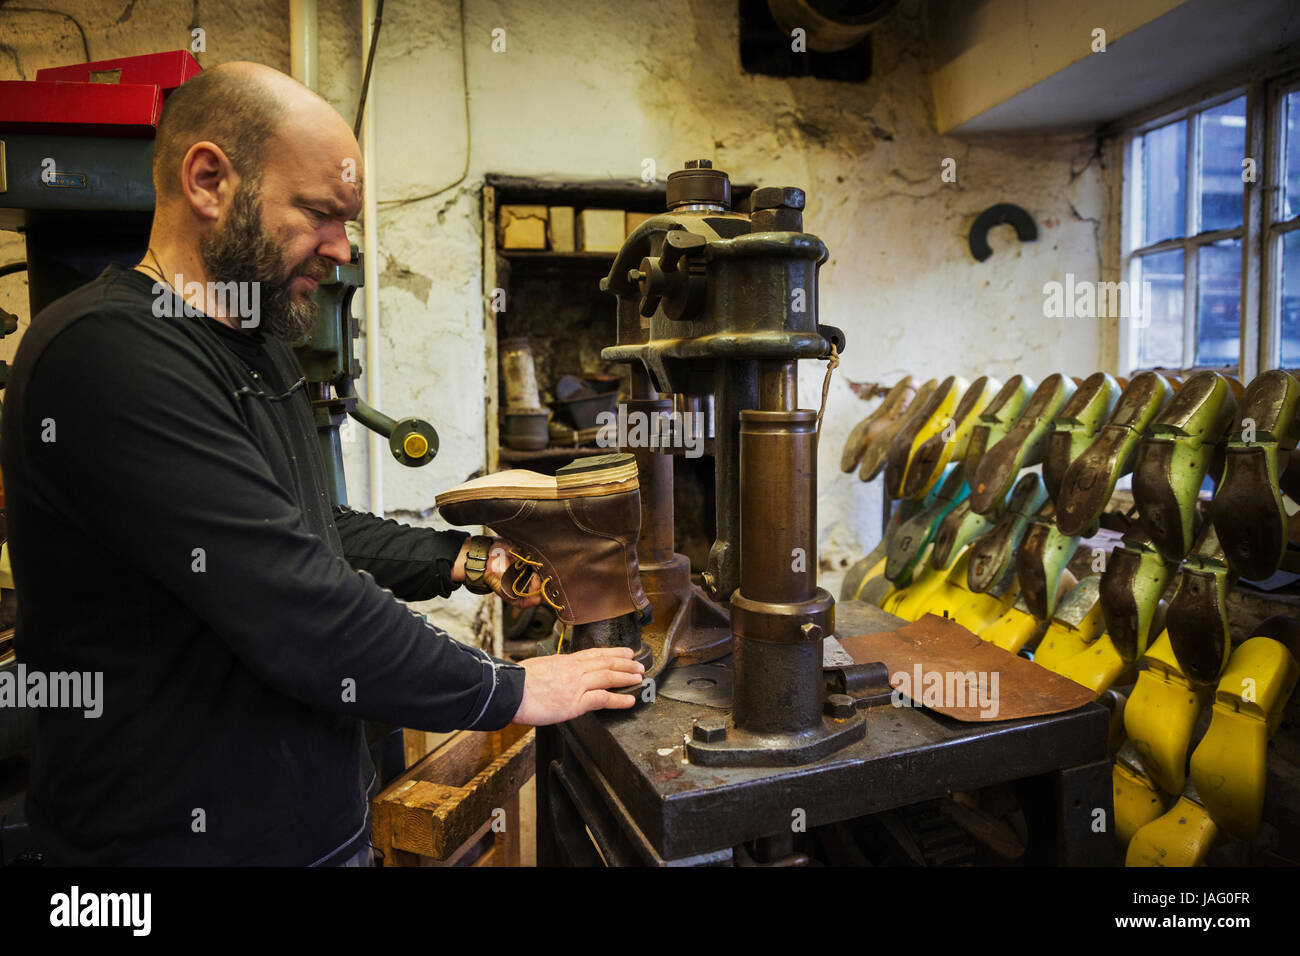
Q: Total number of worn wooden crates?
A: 1